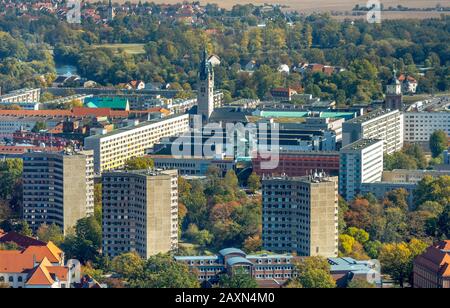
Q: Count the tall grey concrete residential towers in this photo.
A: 3